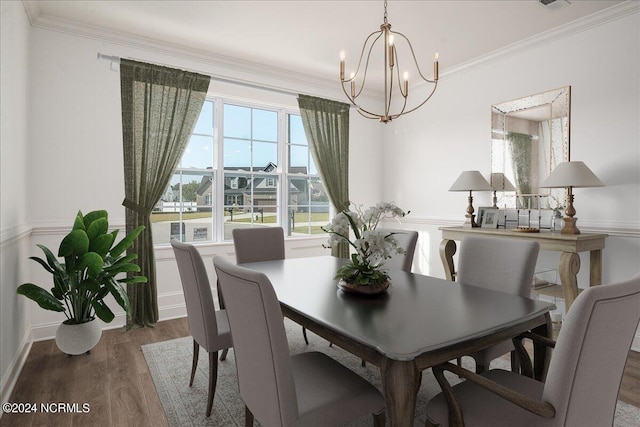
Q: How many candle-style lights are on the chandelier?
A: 5